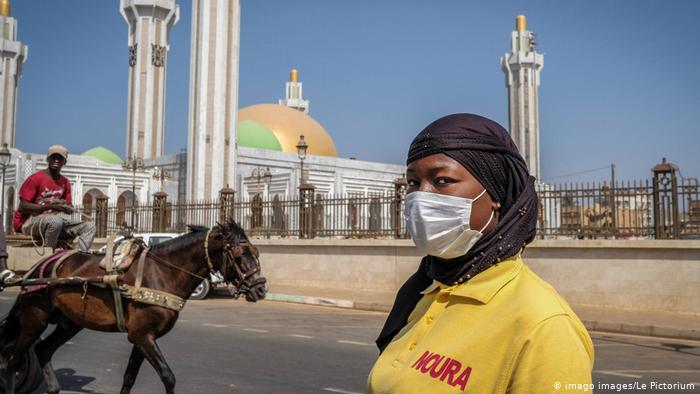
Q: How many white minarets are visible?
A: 5